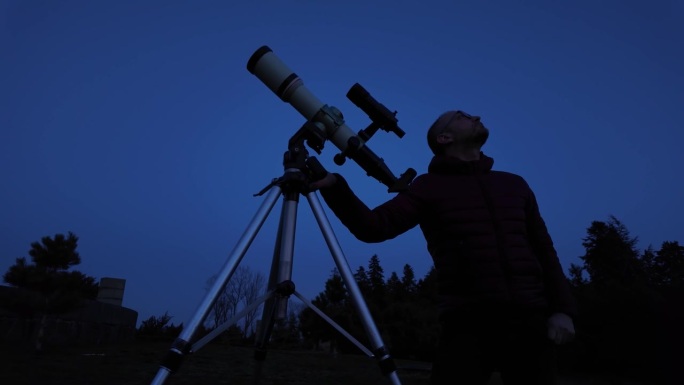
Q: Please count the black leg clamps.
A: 3